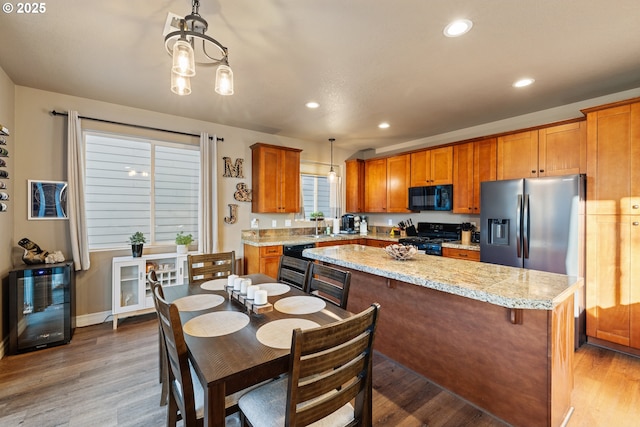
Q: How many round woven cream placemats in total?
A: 6